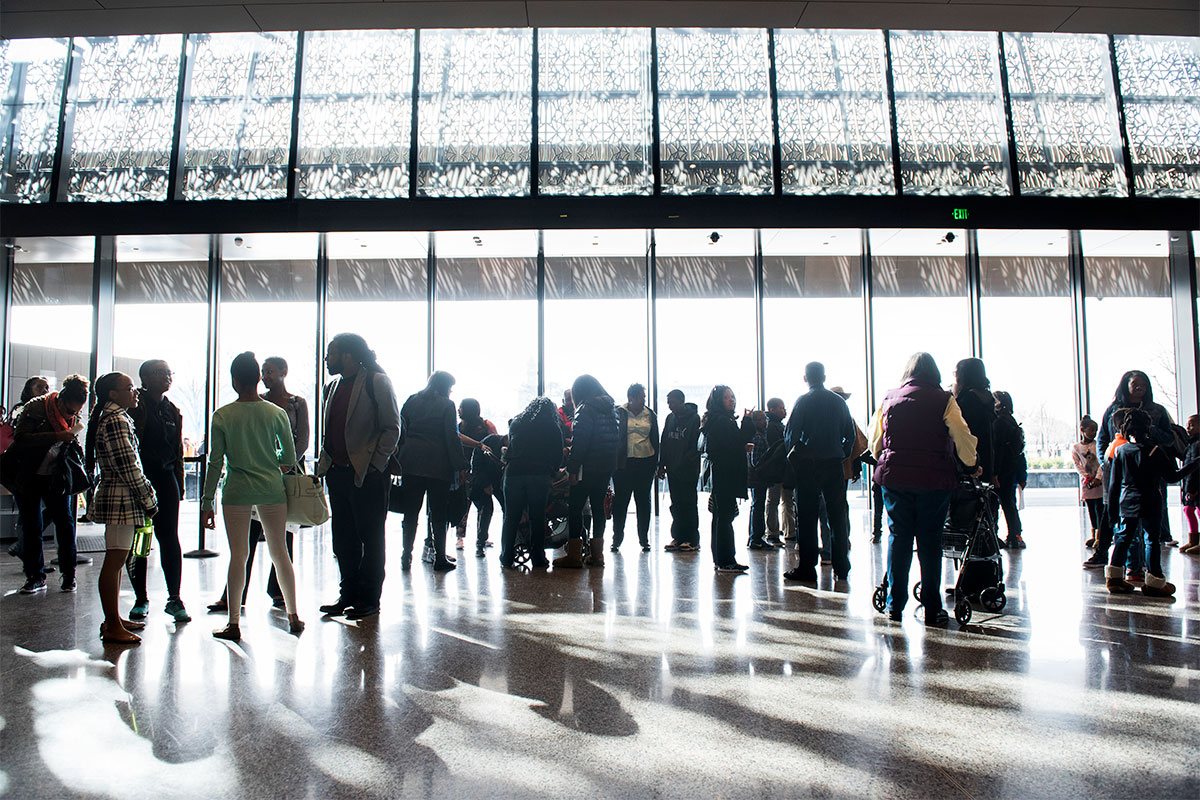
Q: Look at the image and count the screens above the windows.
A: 11